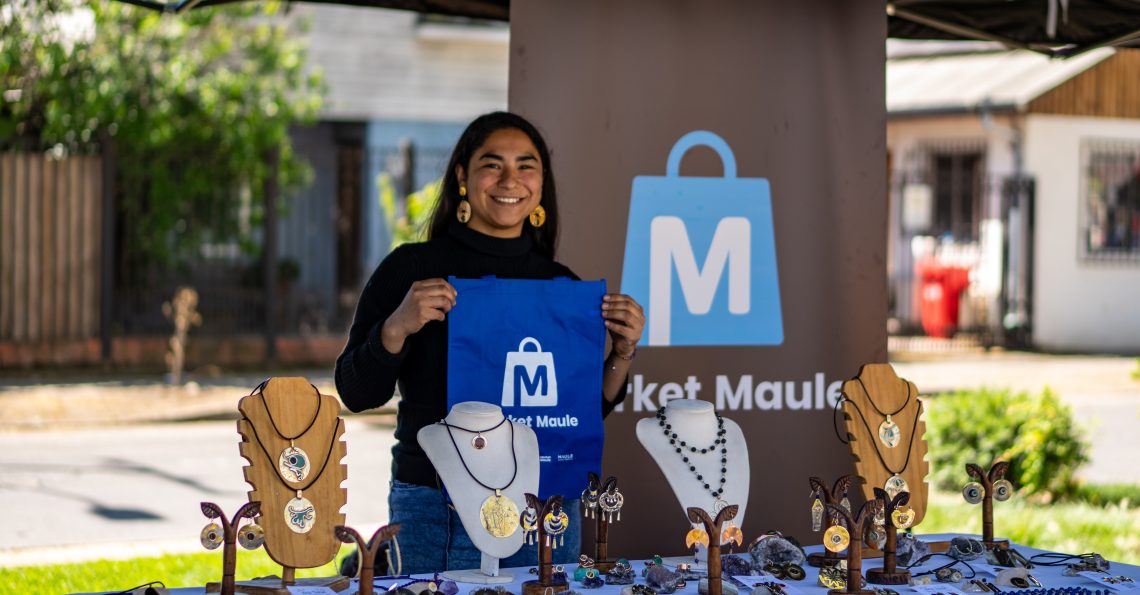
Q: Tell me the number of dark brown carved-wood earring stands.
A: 9